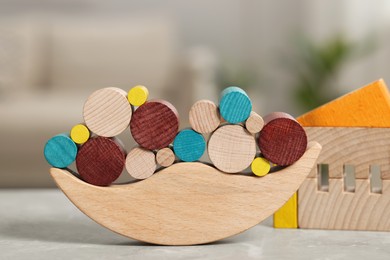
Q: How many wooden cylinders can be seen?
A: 15